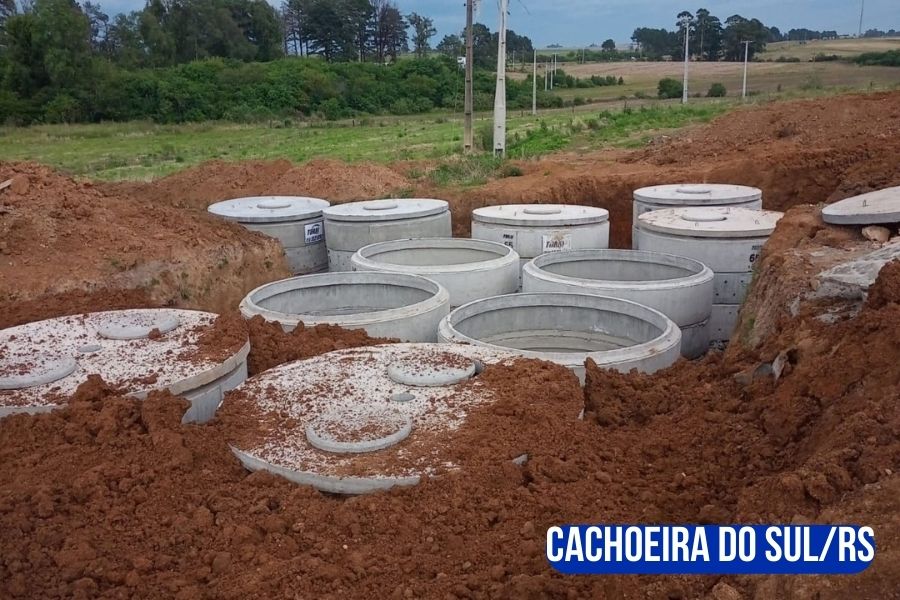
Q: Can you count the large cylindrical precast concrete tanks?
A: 11